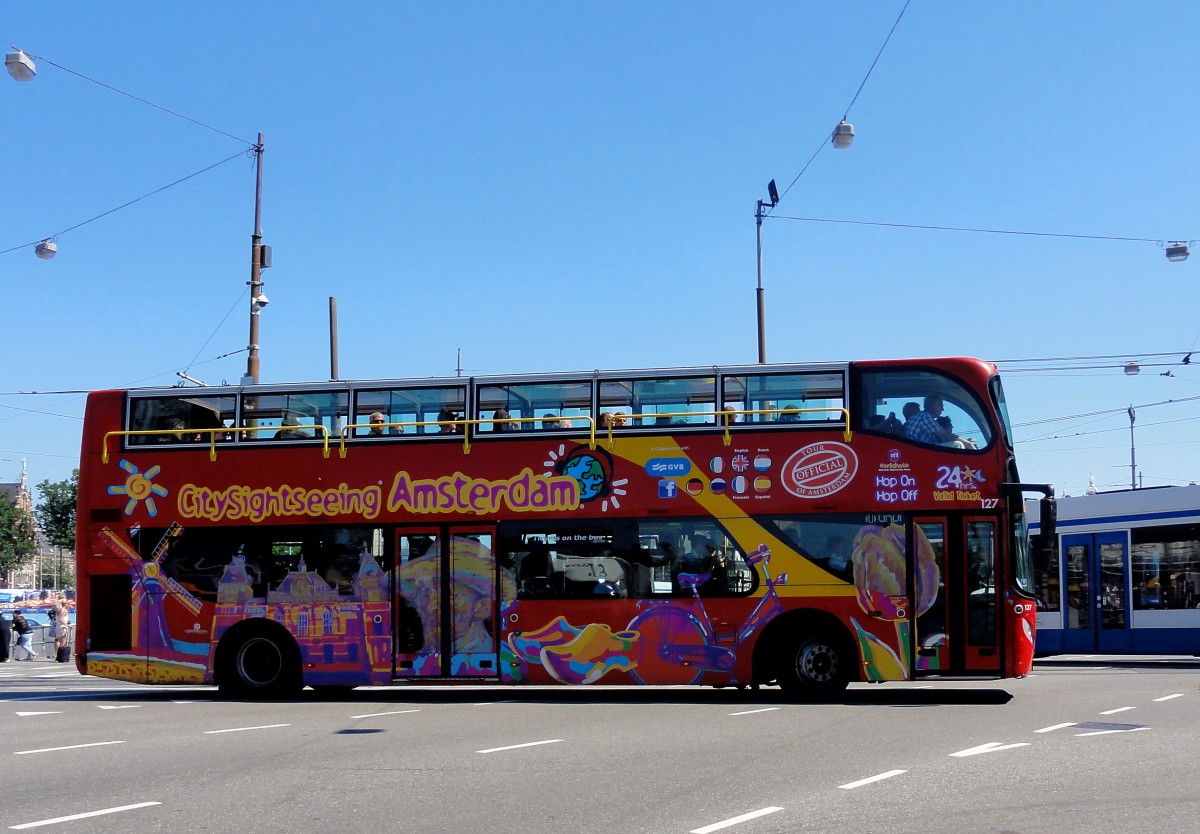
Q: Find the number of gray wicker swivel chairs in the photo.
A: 0